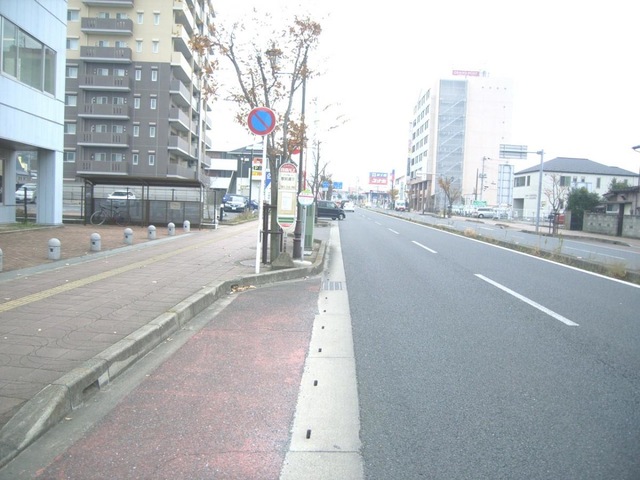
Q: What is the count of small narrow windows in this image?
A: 12